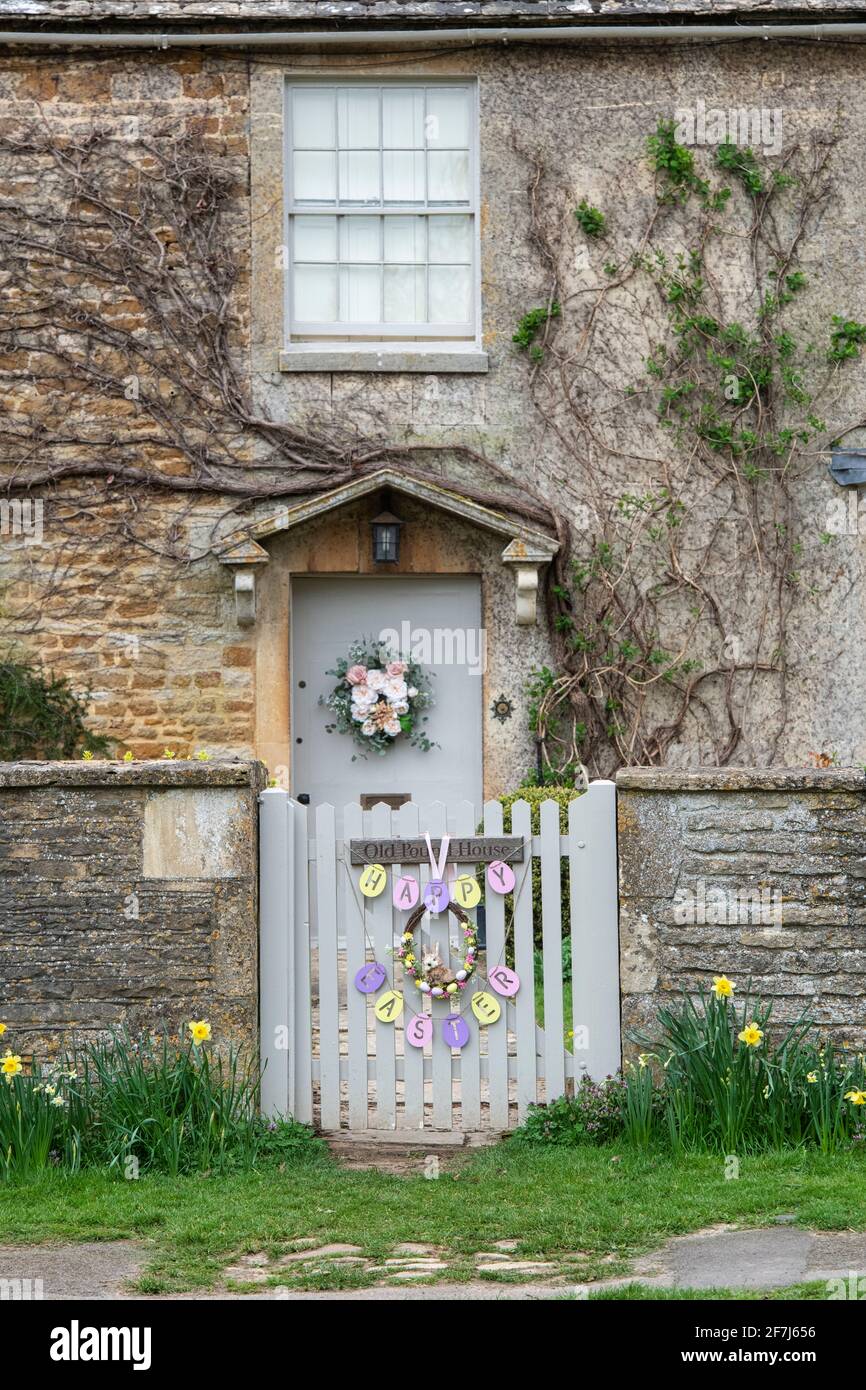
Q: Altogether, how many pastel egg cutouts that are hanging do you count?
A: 11